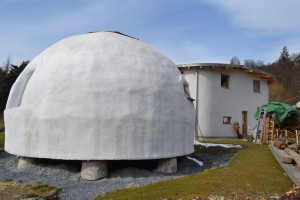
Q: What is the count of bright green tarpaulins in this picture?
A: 1